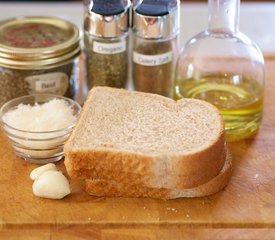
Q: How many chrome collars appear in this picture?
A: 2